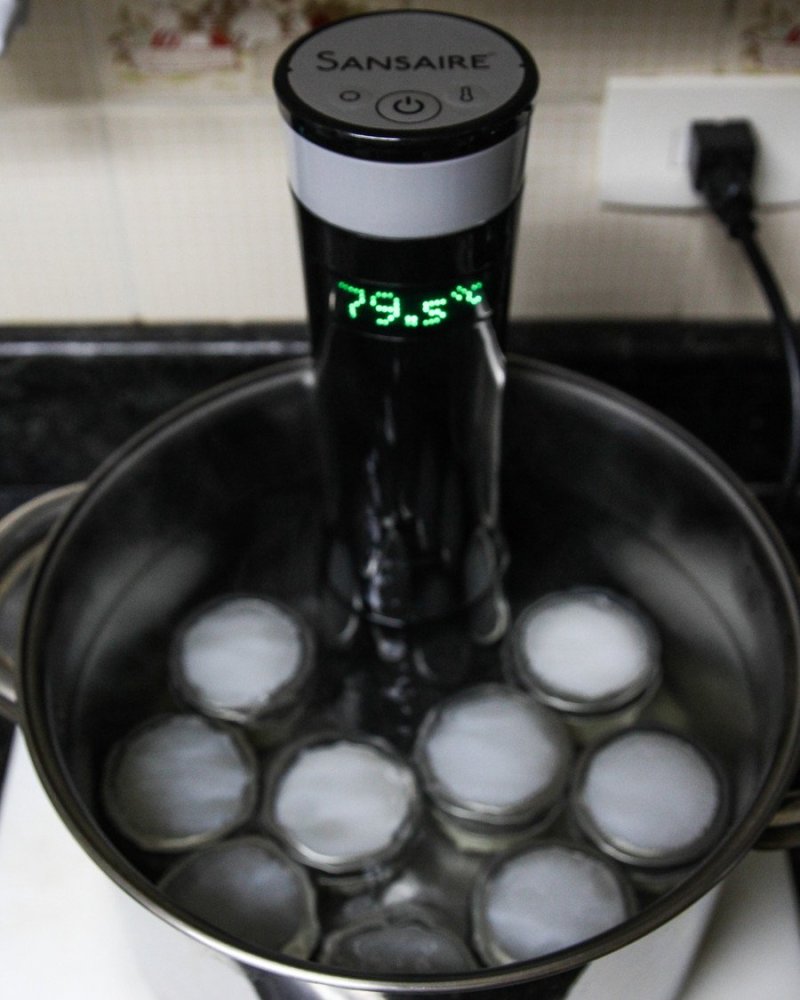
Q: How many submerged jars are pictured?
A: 9